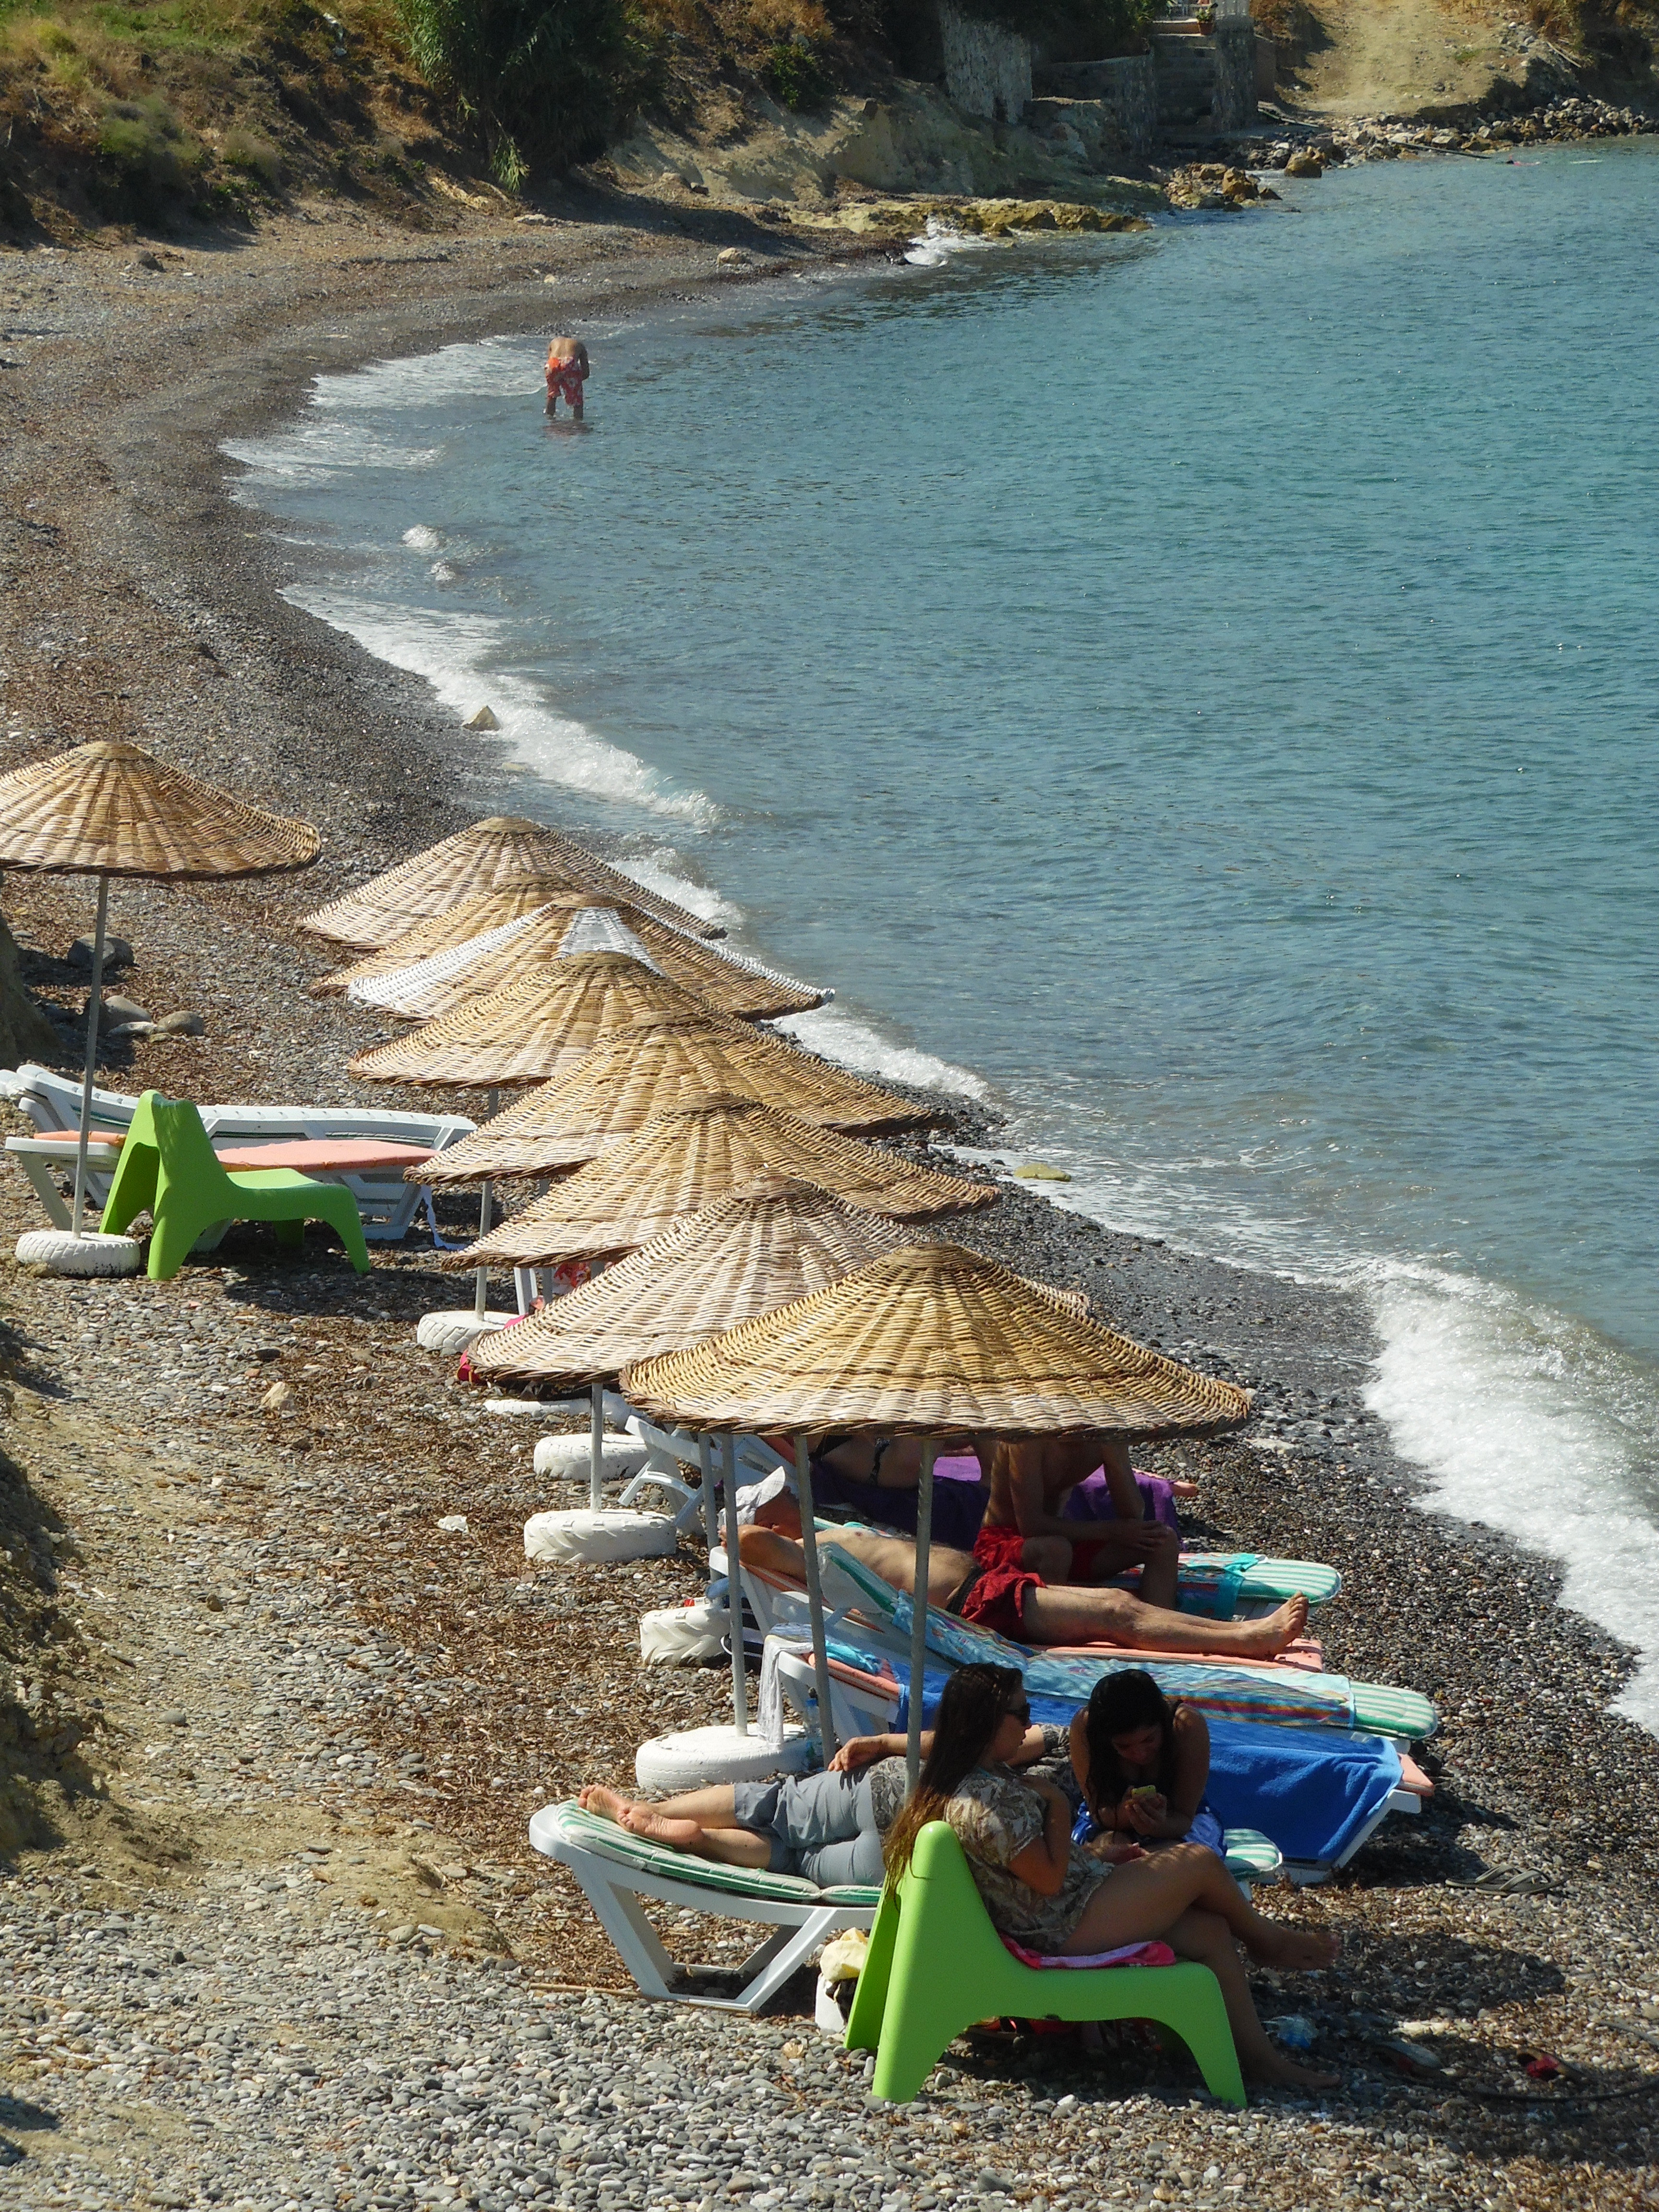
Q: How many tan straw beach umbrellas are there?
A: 9